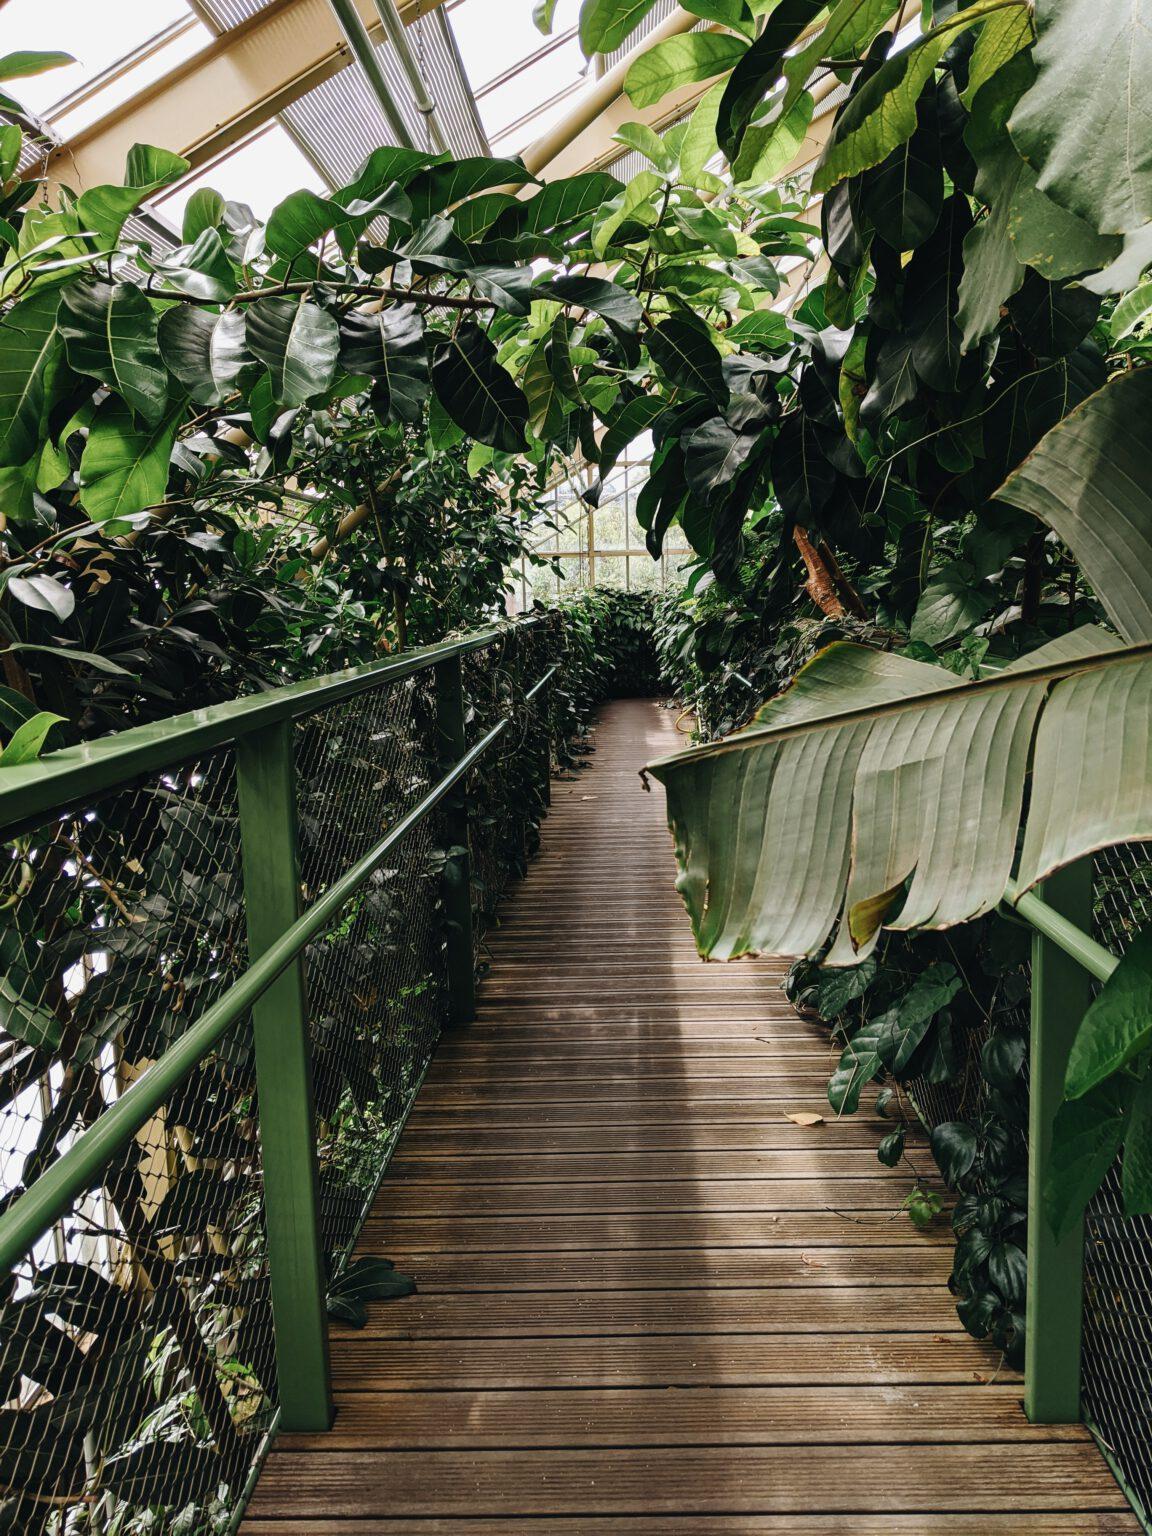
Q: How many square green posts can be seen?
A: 3